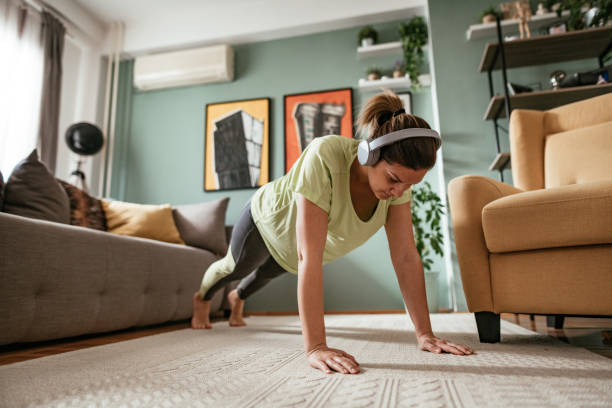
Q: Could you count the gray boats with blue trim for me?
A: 0